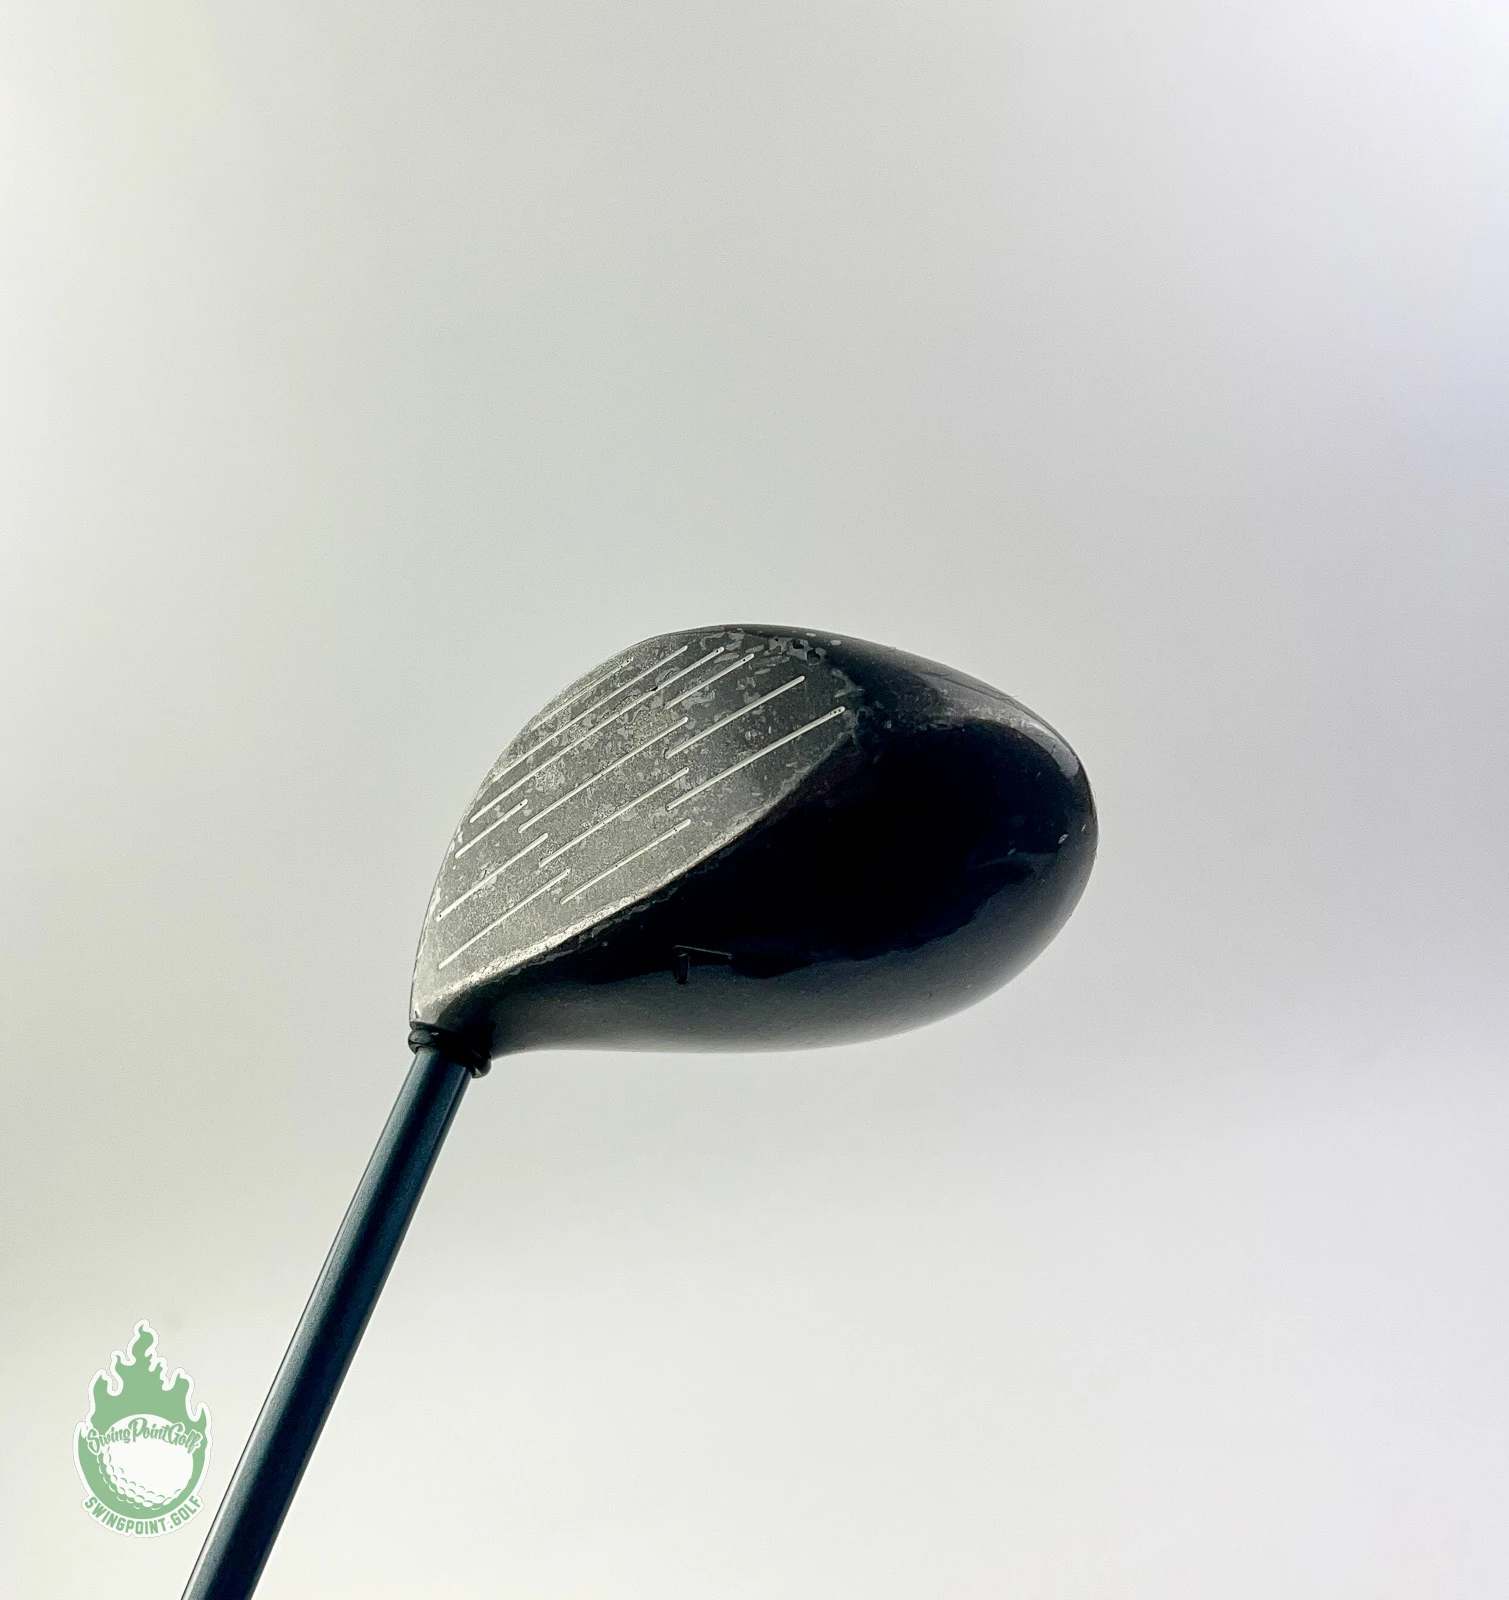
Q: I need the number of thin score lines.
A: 12